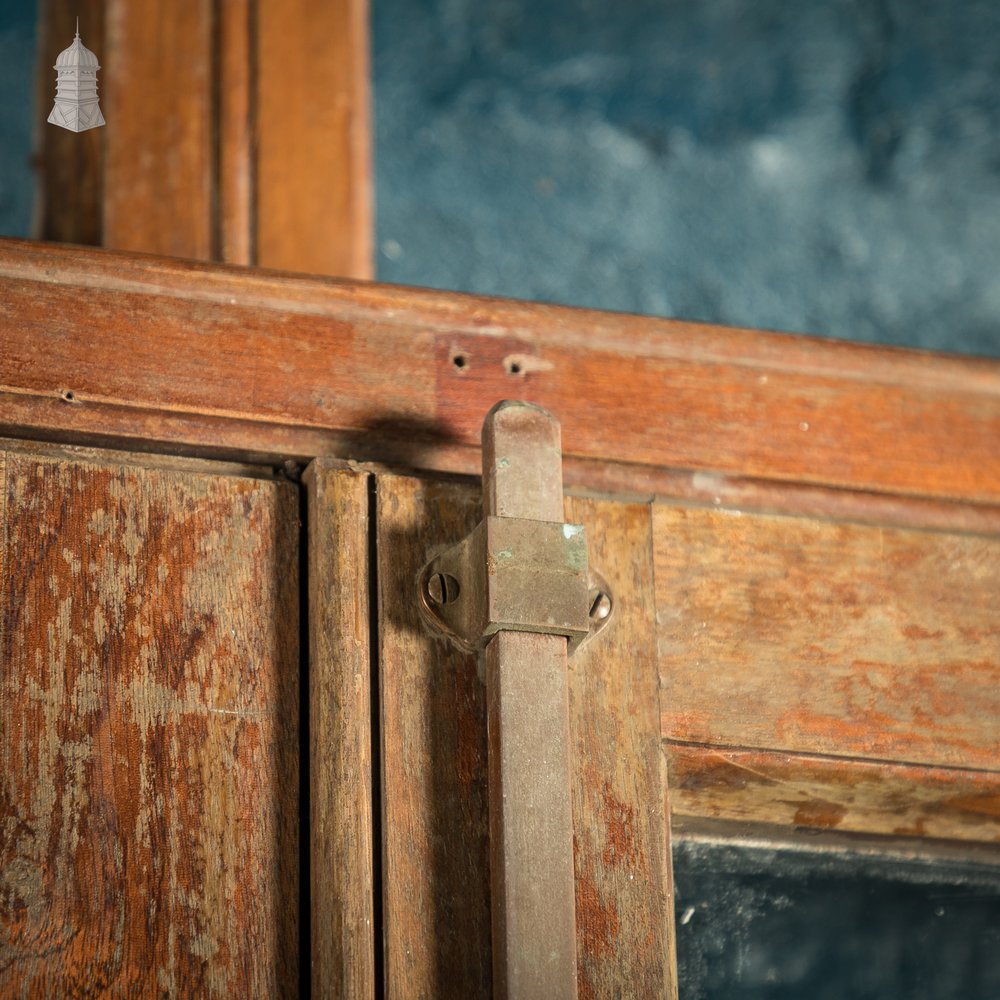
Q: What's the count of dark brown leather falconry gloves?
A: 0